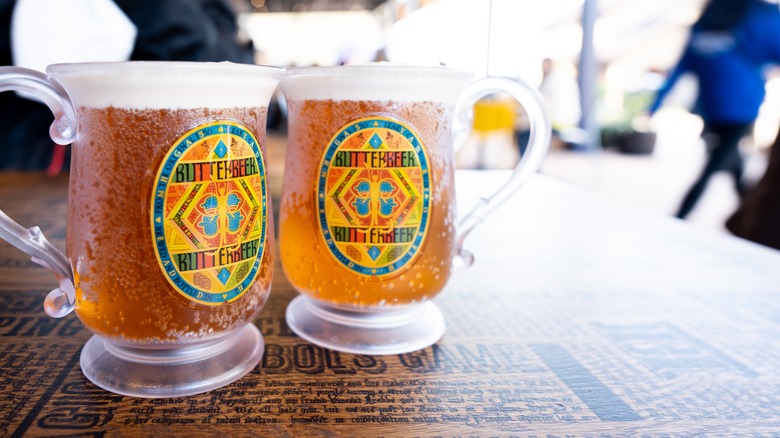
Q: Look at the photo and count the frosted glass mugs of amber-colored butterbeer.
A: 2